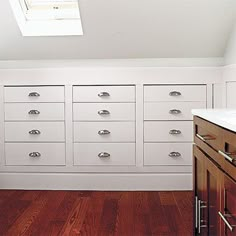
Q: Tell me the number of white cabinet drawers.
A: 12